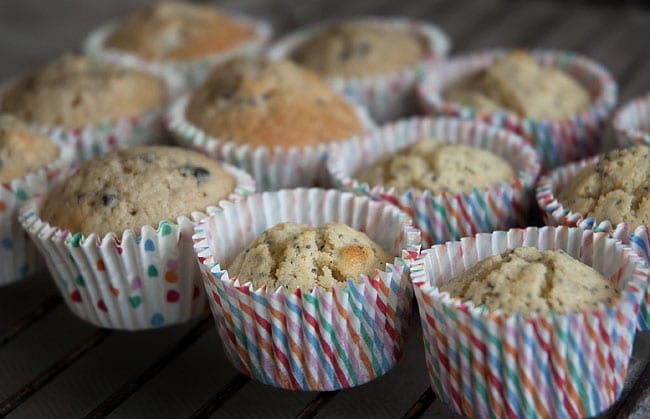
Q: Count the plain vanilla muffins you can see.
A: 0